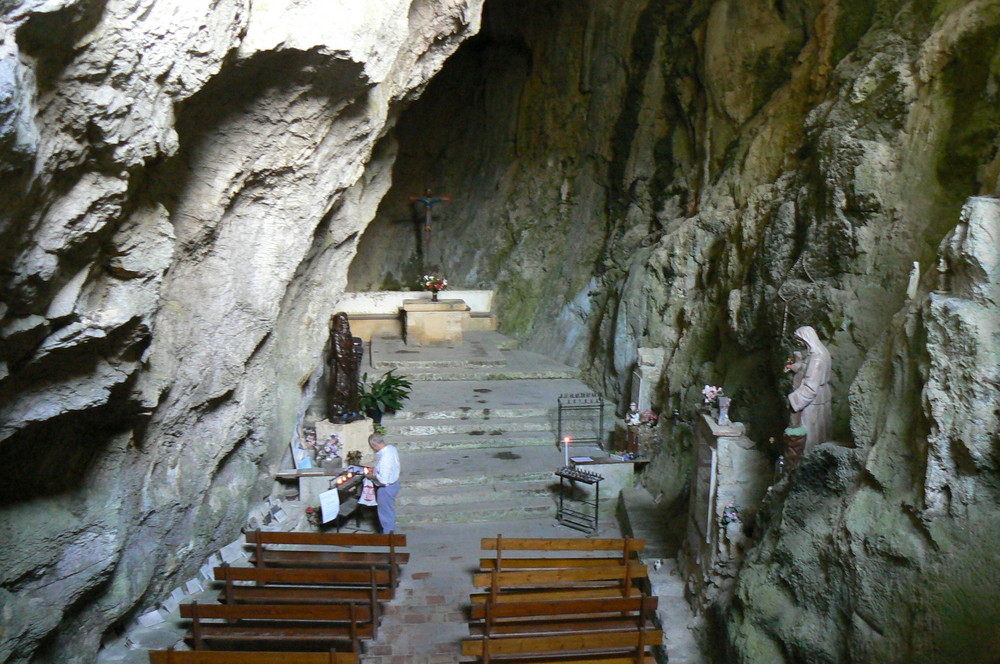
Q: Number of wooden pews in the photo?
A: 8